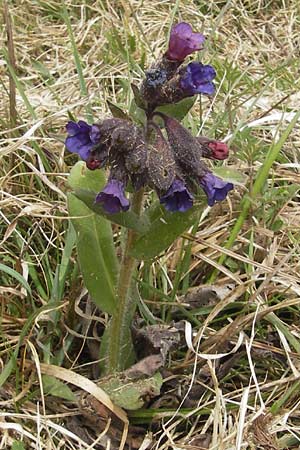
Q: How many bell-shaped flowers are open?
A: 6